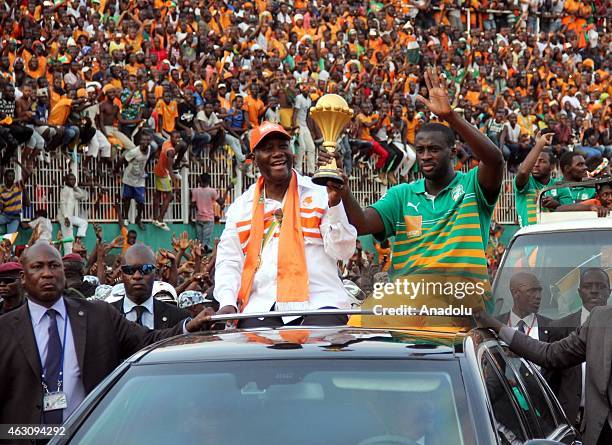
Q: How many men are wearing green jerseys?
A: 3